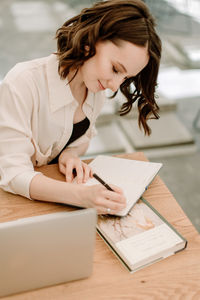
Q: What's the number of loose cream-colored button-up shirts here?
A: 1